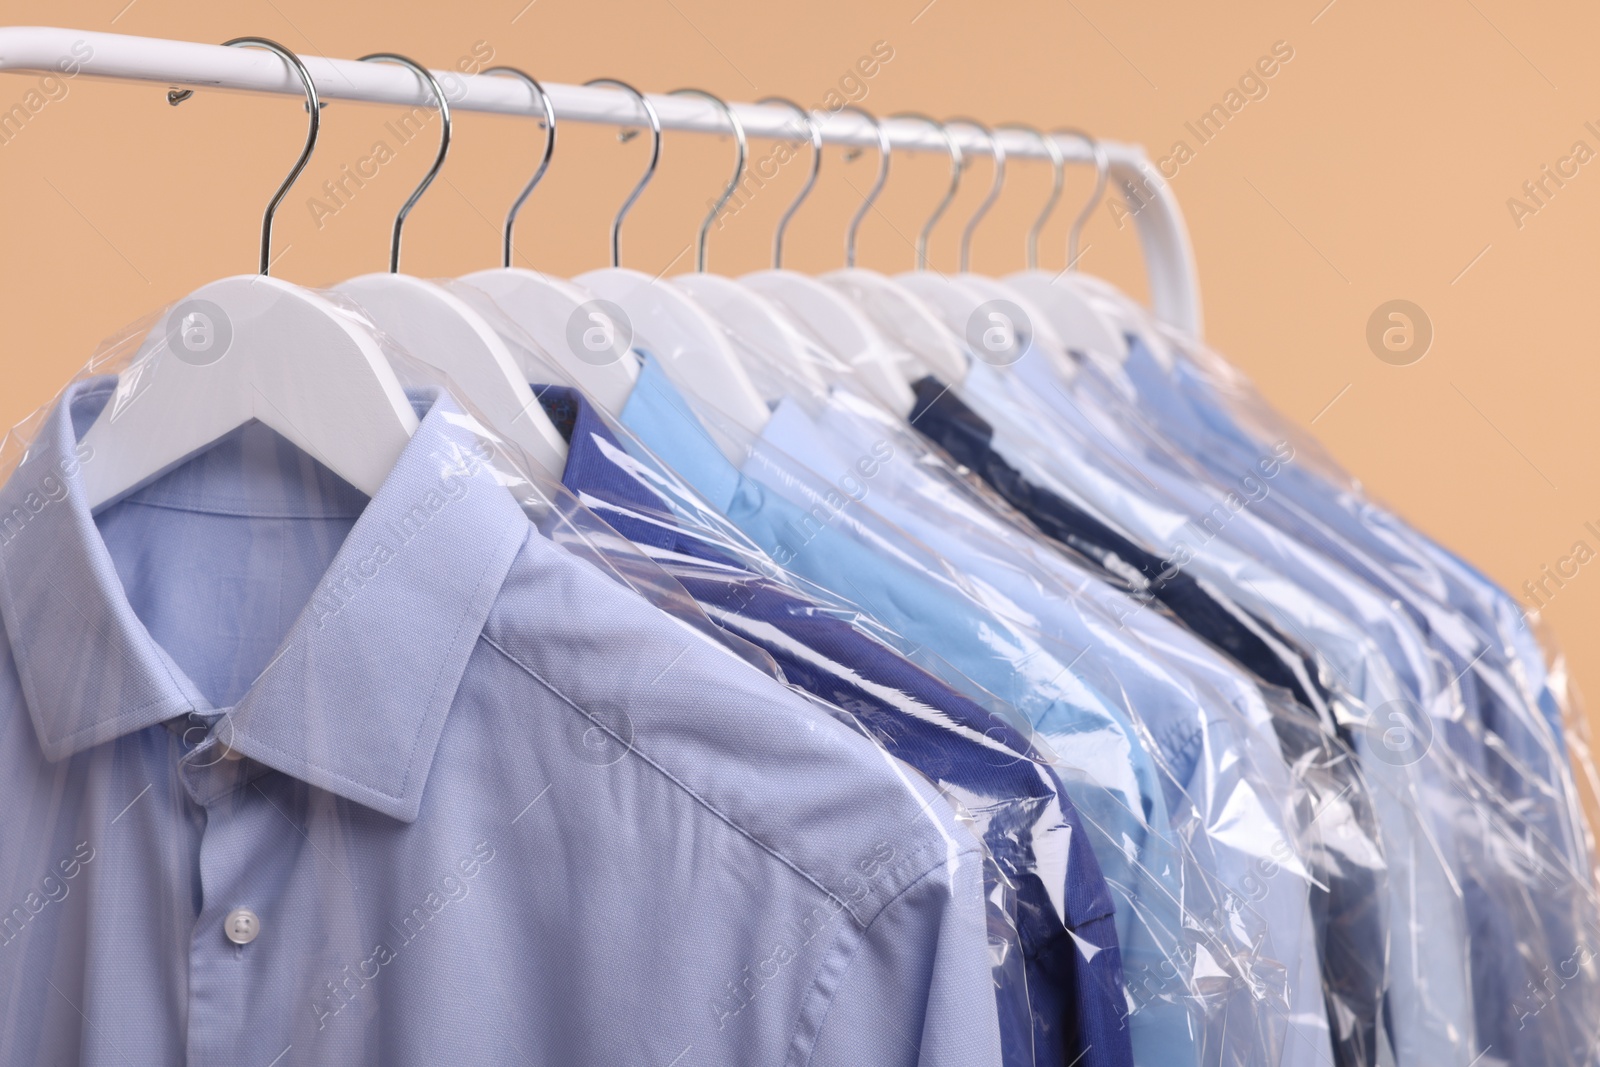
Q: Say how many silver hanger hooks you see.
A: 11